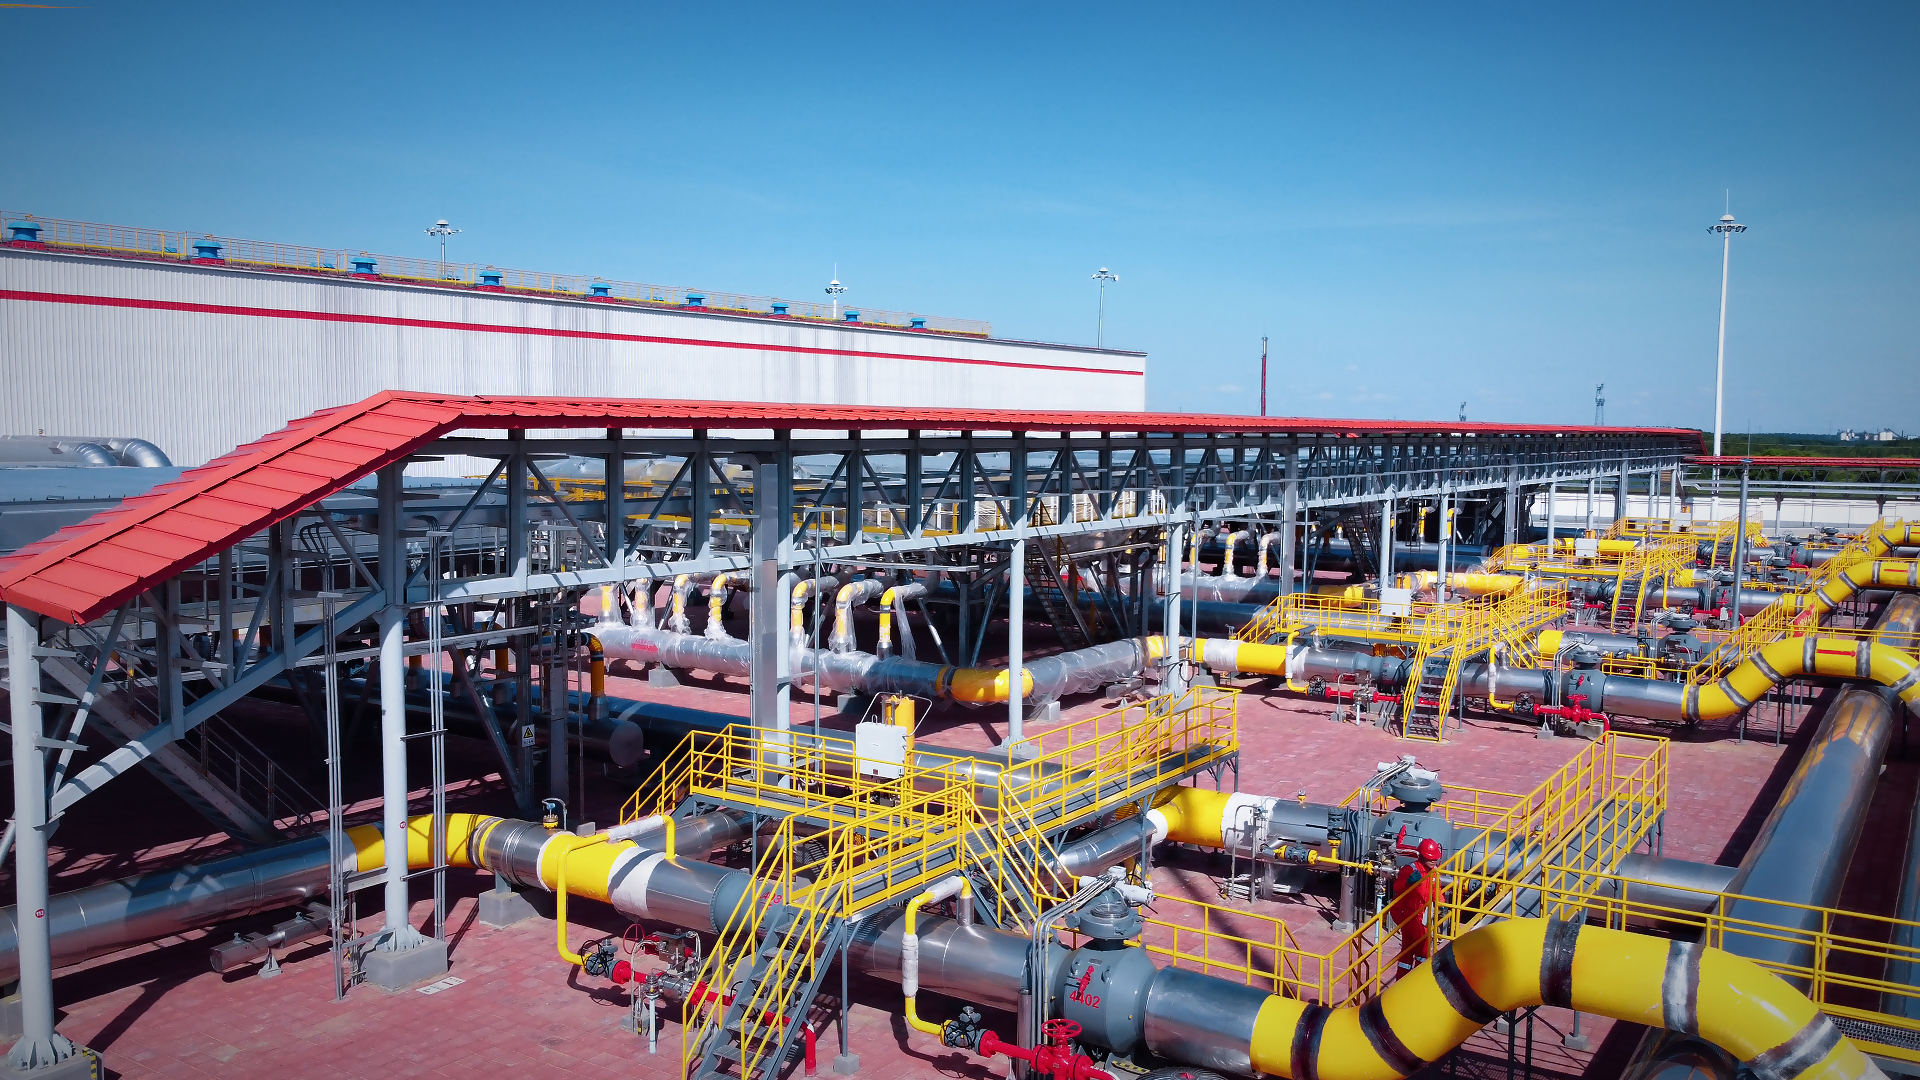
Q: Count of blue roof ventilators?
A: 9